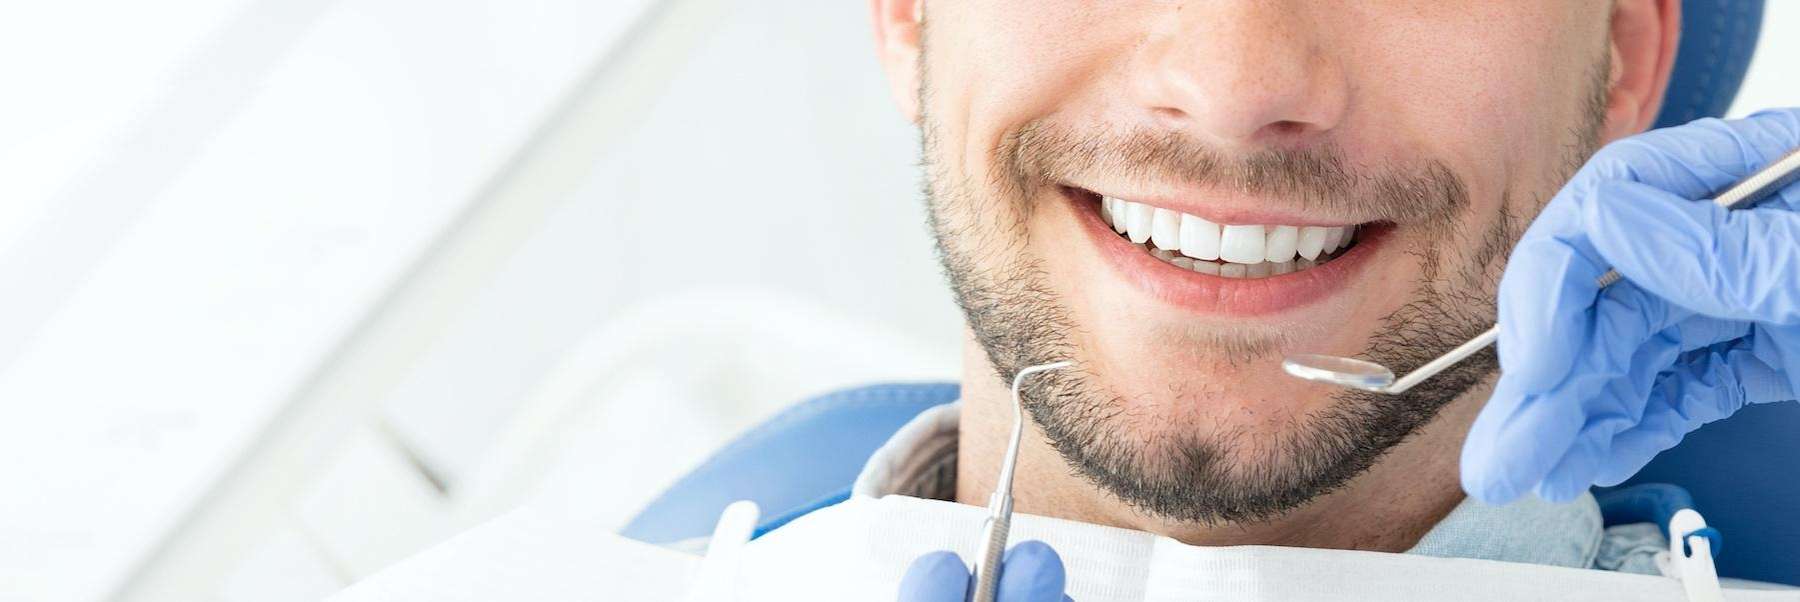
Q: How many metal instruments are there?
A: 2